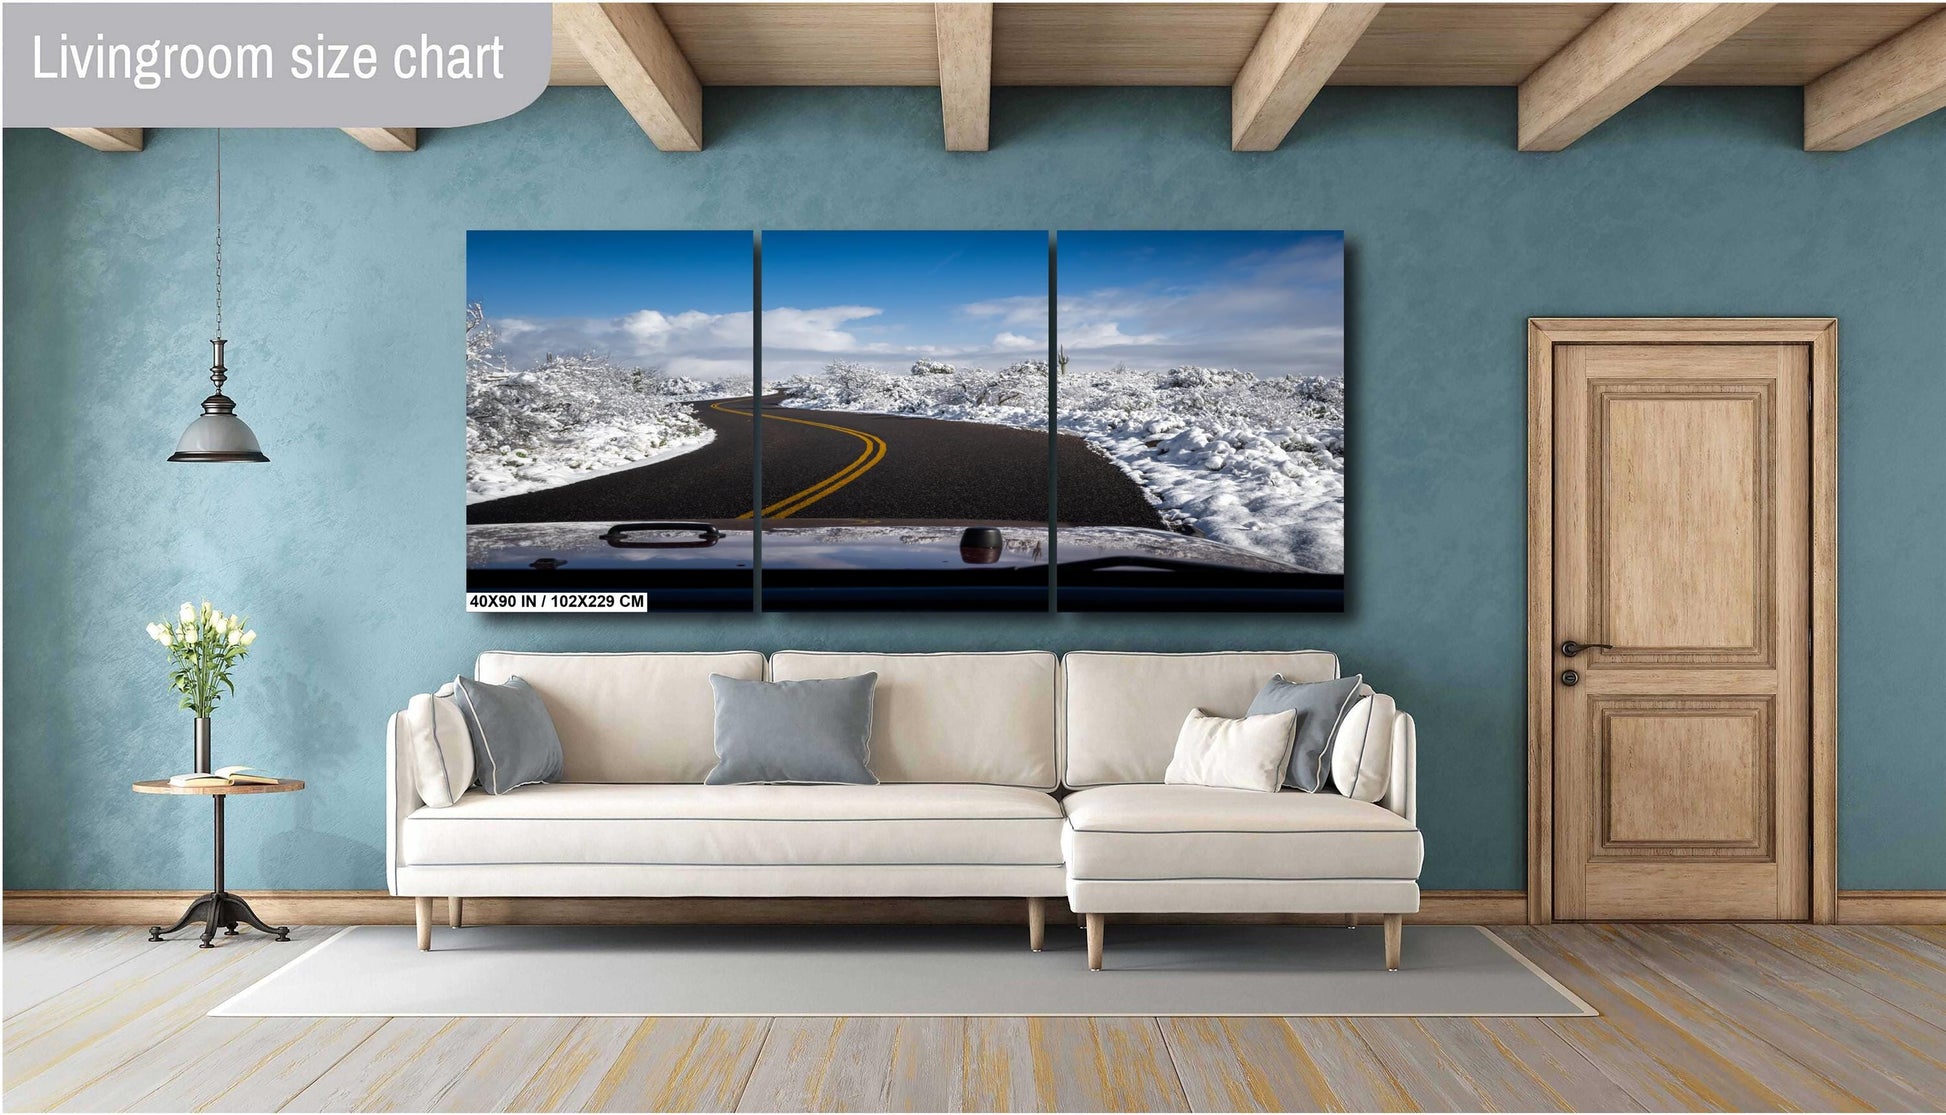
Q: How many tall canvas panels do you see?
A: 3